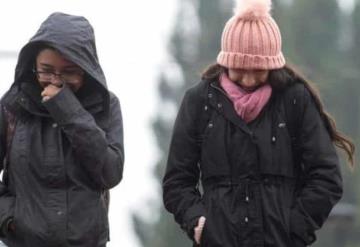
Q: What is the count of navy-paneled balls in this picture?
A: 0